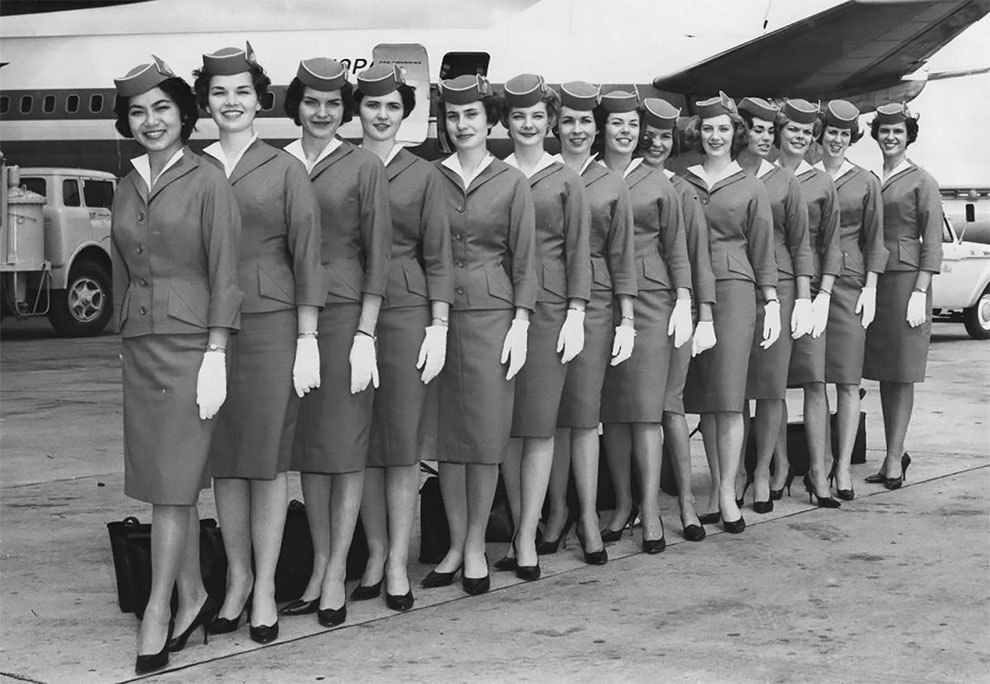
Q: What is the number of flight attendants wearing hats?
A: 14